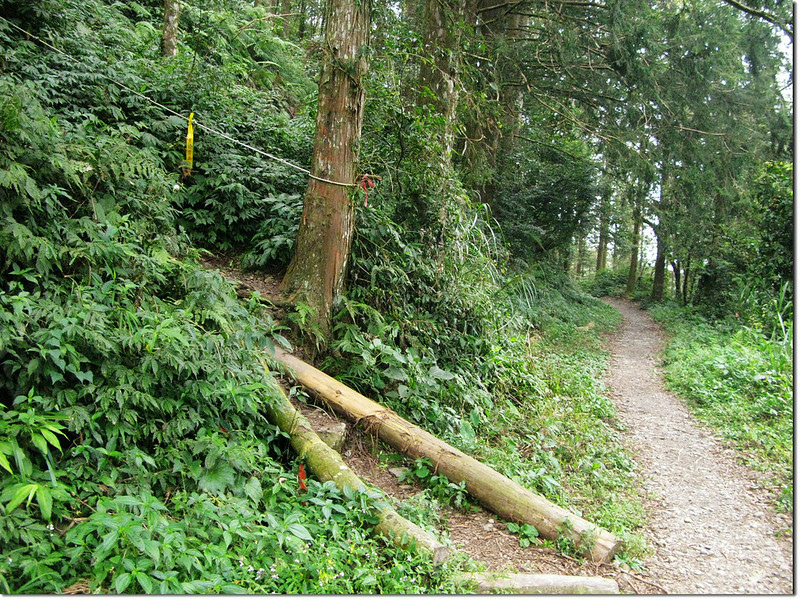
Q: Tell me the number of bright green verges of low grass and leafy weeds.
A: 2